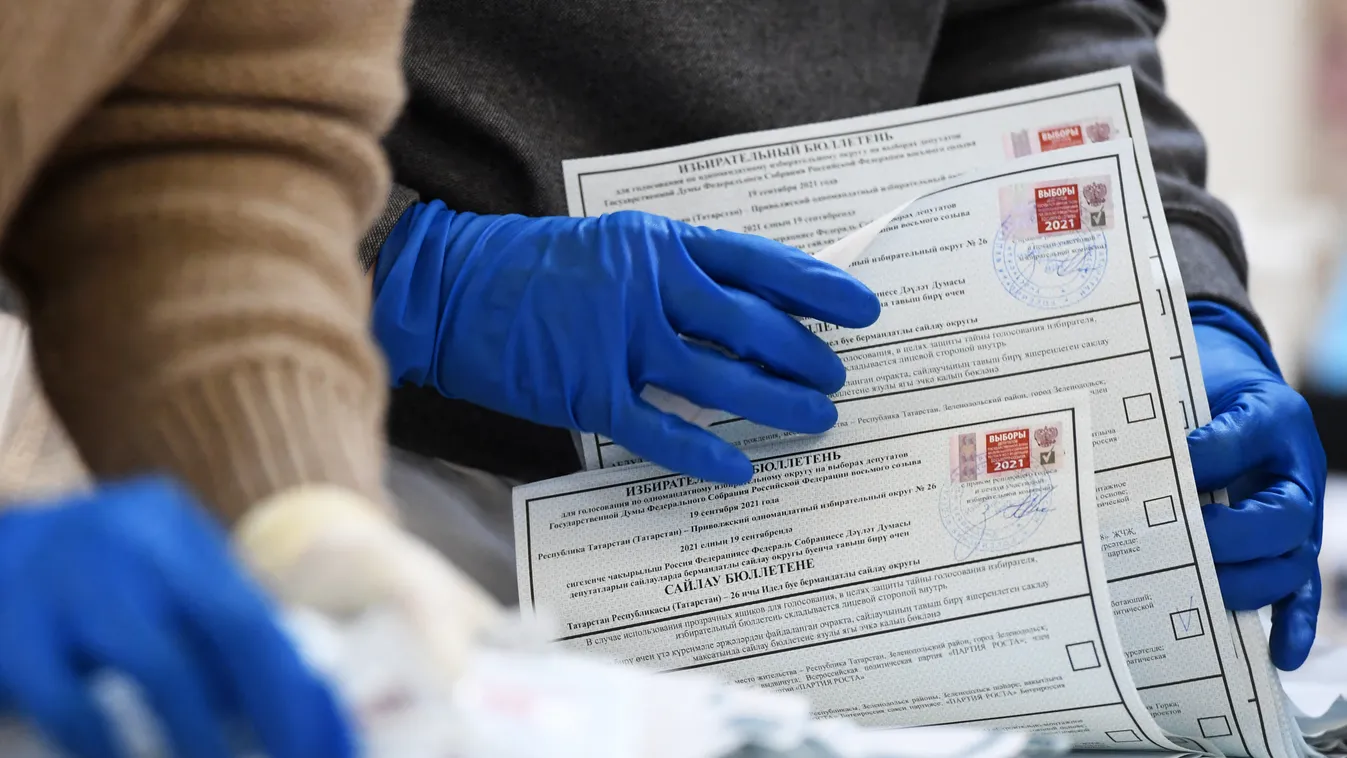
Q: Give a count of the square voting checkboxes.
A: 6